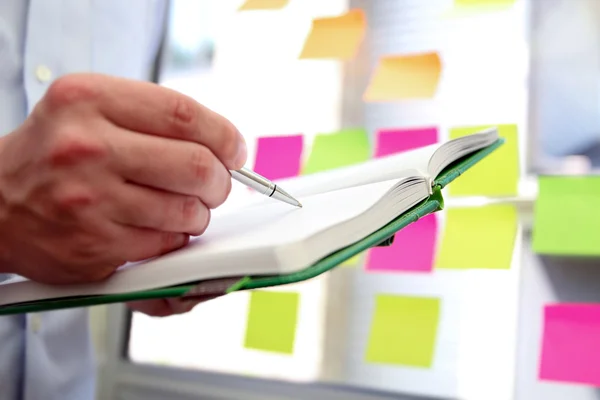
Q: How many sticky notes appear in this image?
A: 15